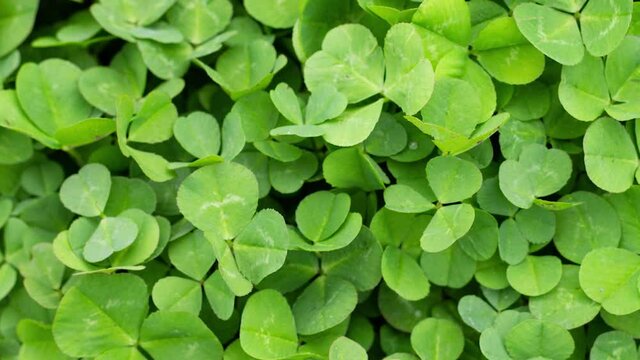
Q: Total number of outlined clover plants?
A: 0